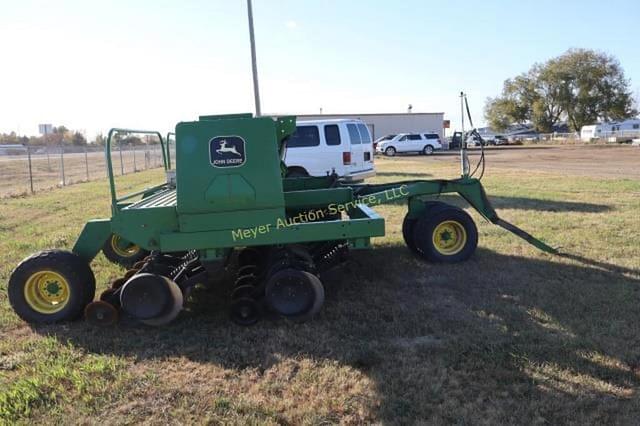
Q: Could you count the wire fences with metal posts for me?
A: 1